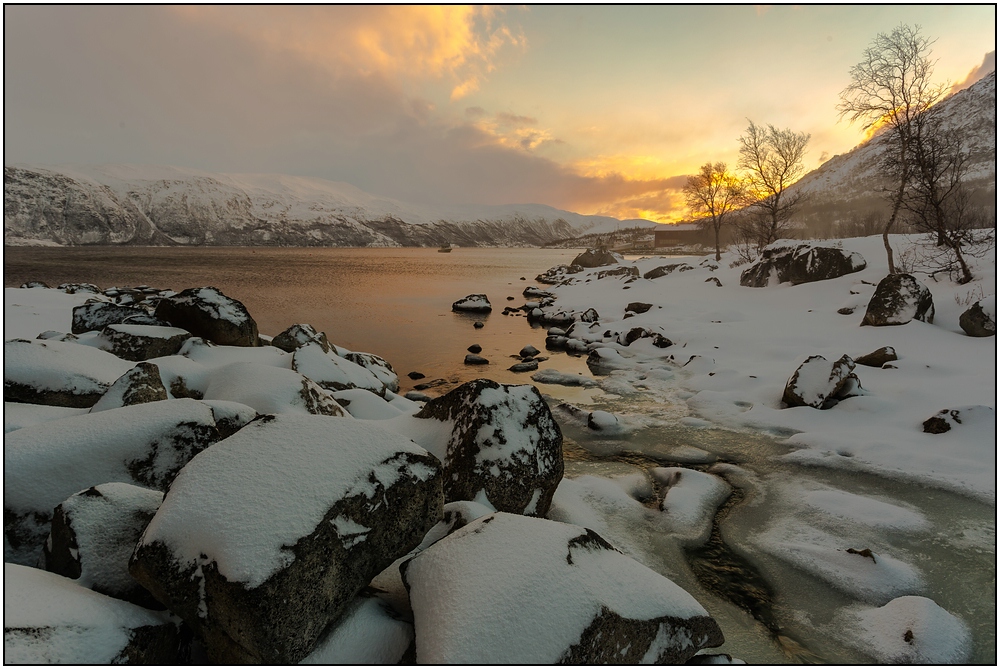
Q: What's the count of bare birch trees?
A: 4